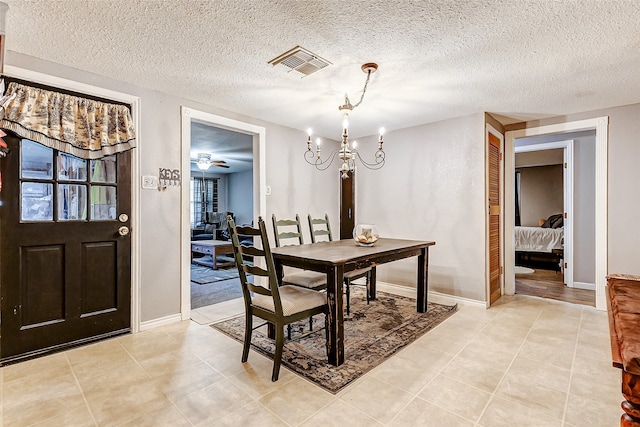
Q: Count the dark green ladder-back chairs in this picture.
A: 3